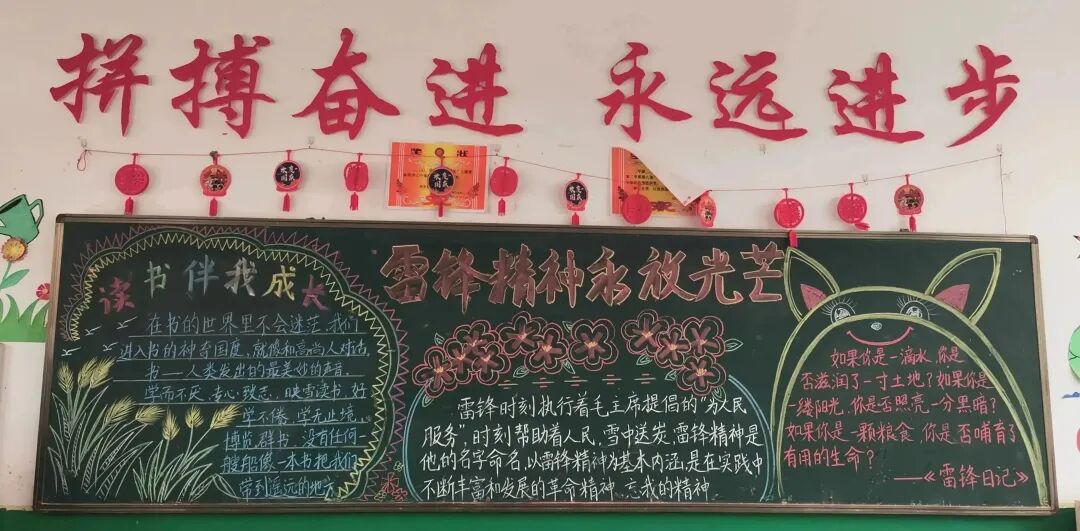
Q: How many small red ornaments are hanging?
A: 12